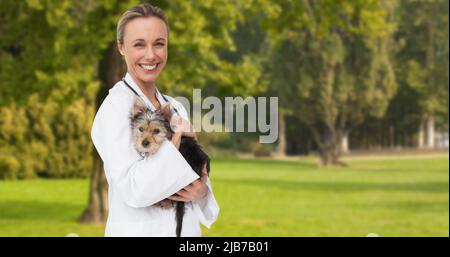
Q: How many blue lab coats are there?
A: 0